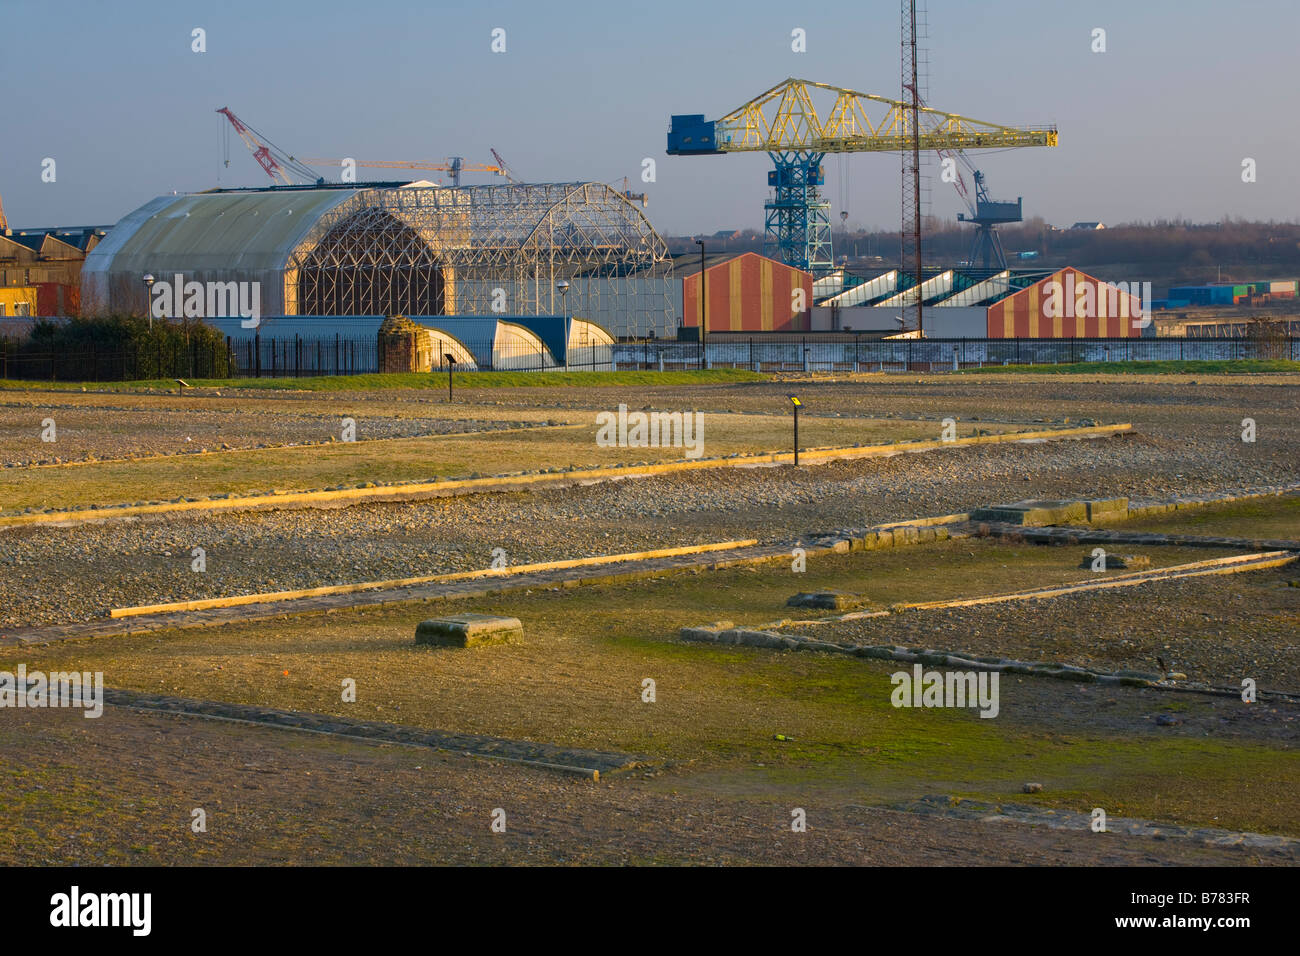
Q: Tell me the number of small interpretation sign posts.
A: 3